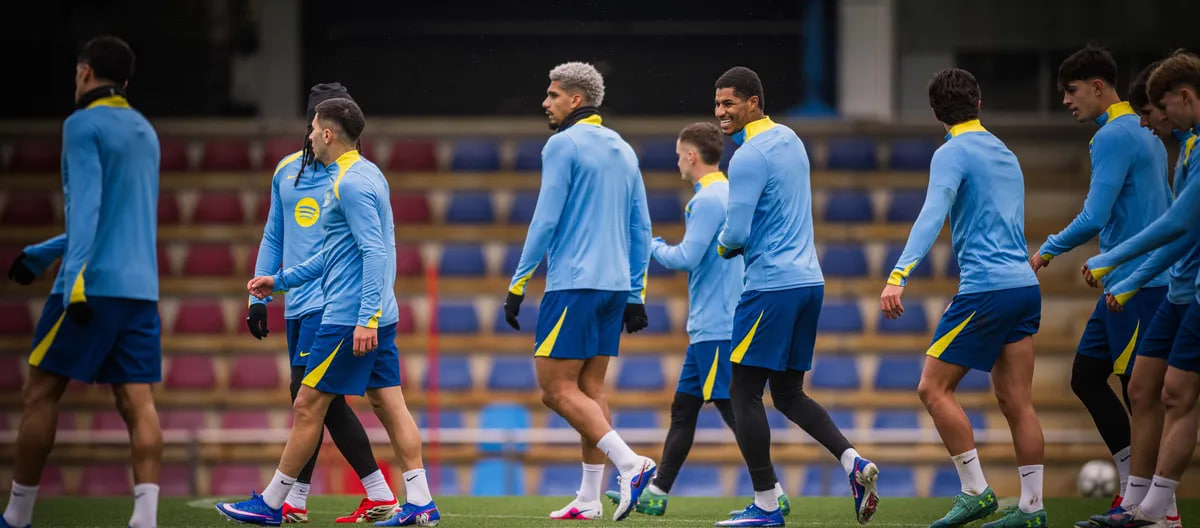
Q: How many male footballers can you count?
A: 10